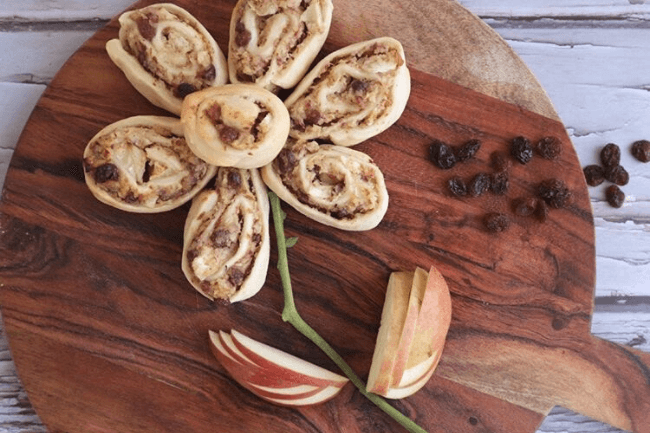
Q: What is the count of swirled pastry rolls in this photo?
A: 7